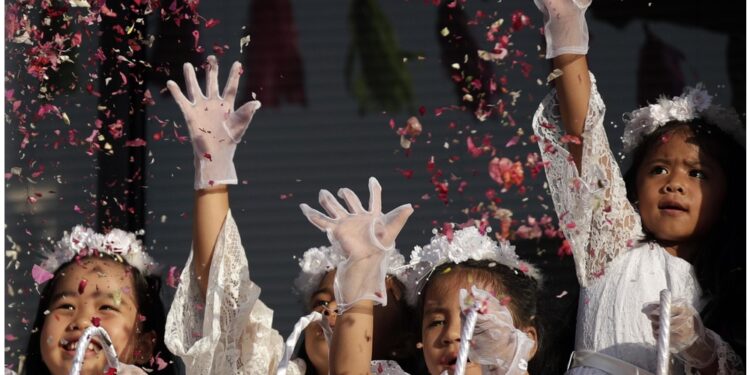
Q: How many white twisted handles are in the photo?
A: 4